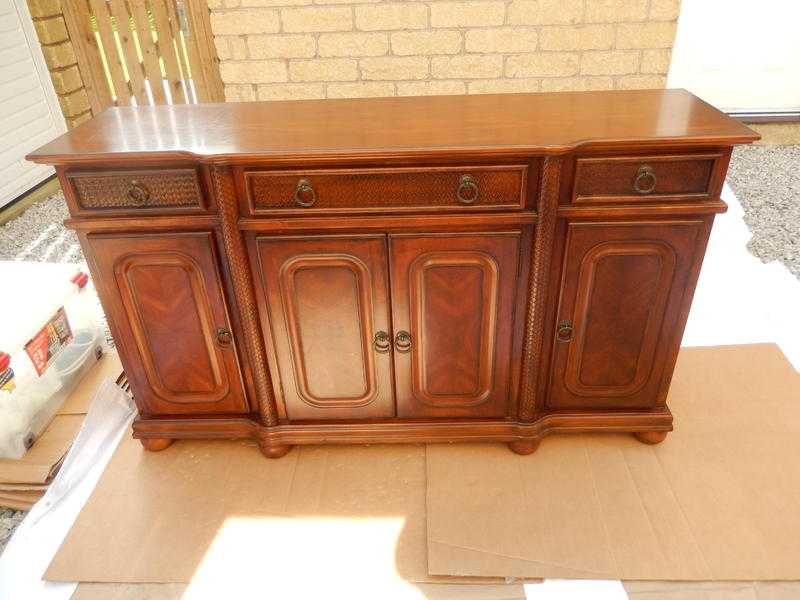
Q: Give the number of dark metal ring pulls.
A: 8